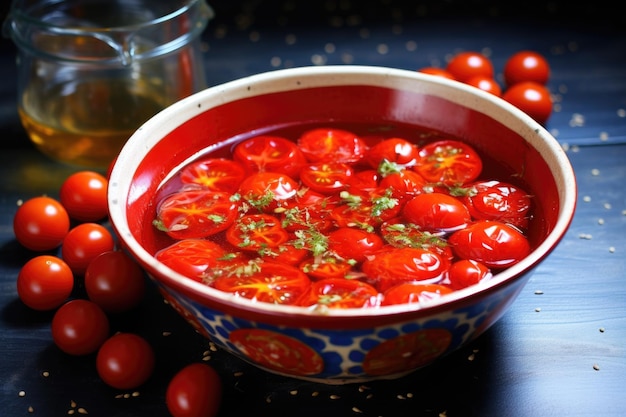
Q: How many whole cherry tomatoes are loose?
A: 13